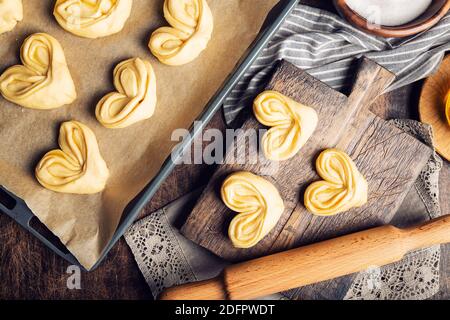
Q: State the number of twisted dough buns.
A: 9